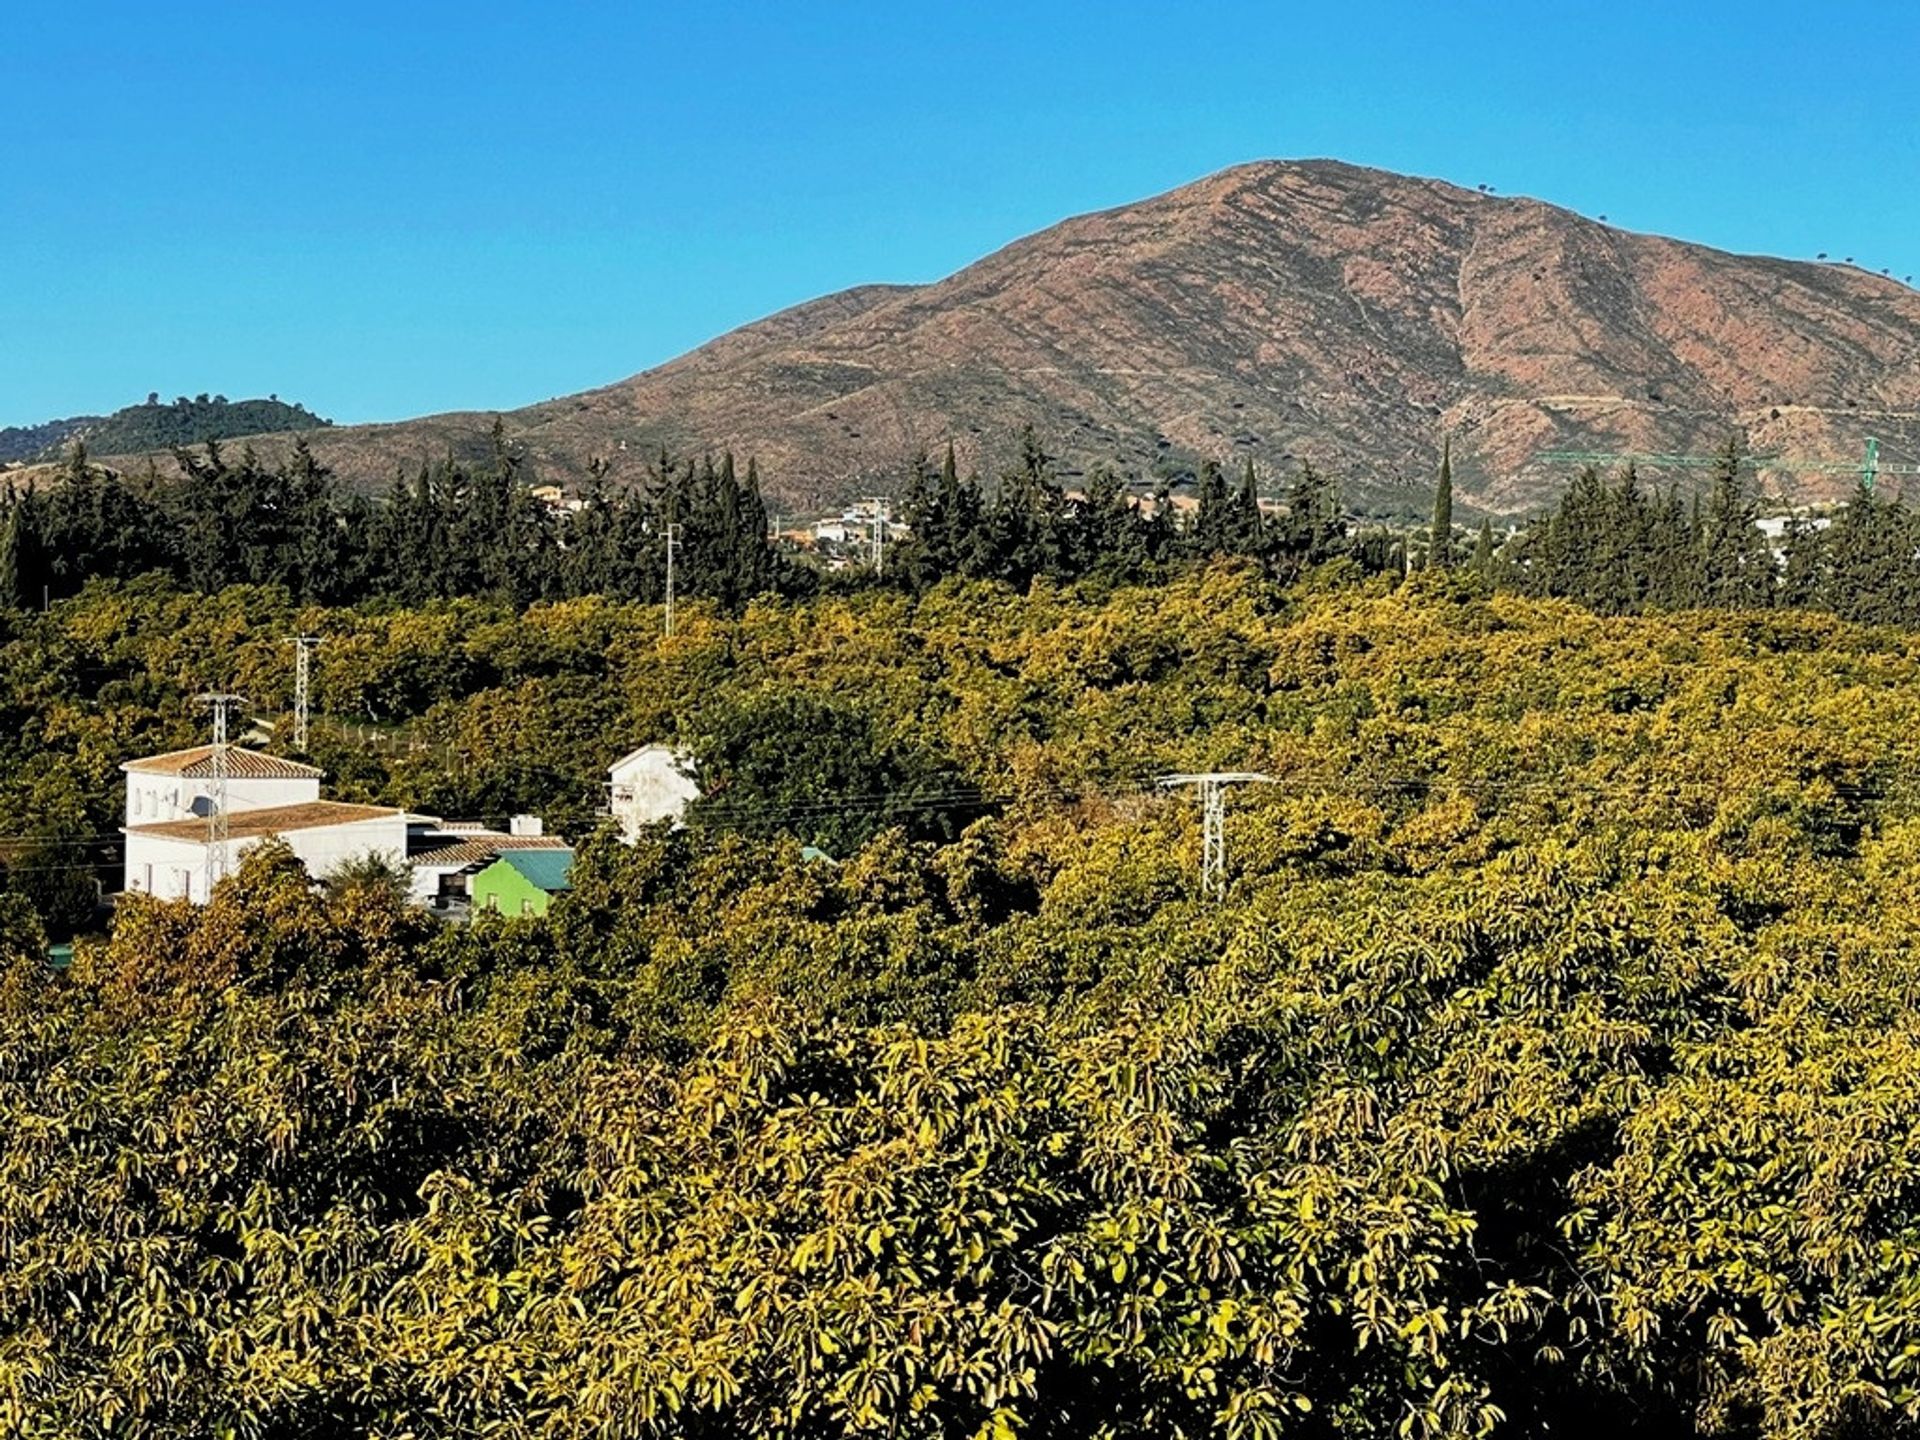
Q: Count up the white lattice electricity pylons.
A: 5